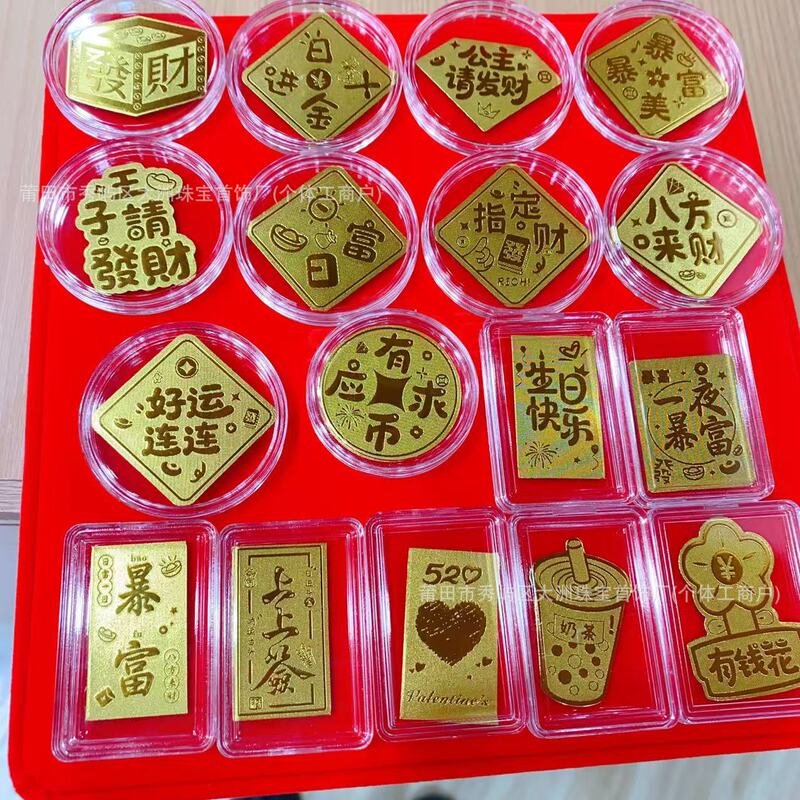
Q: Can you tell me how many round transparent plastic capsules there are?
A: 10